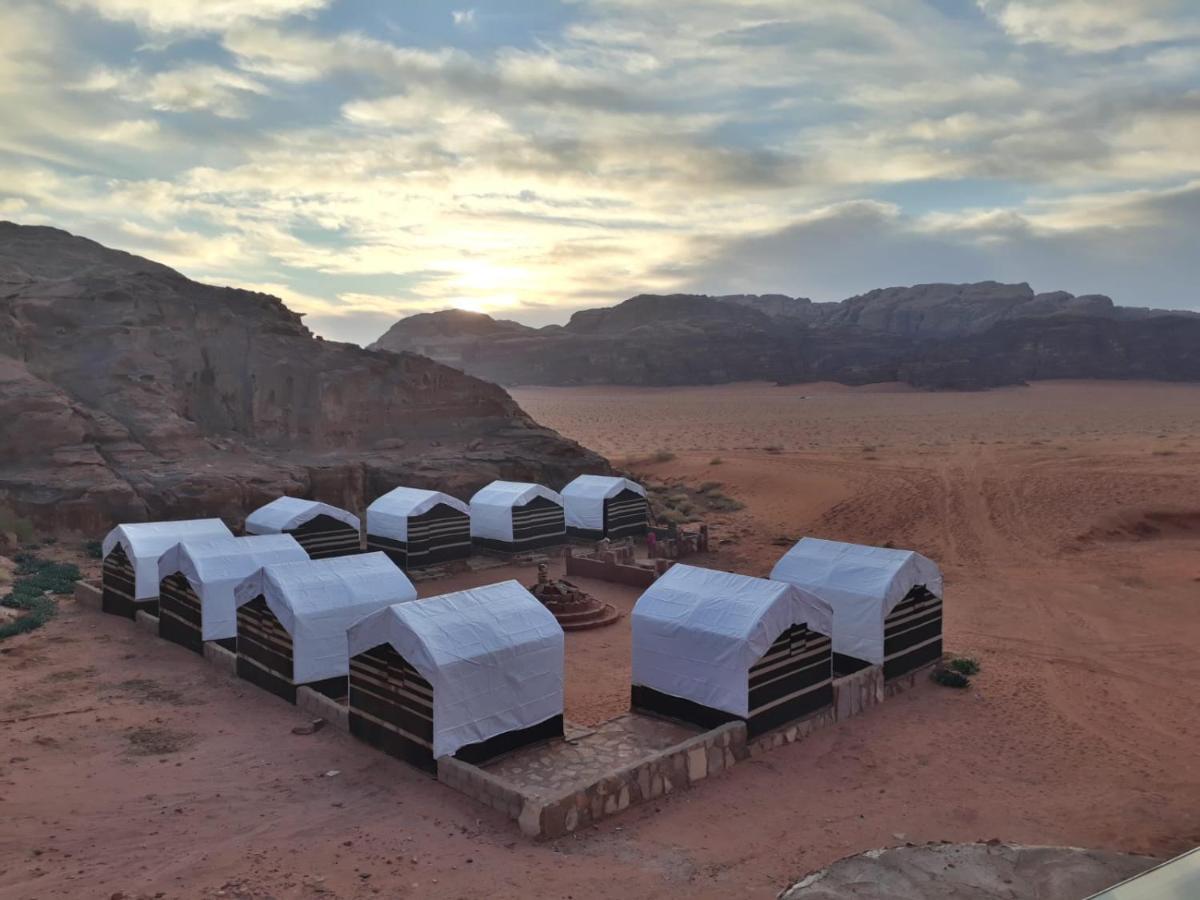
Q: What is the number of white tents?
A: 10